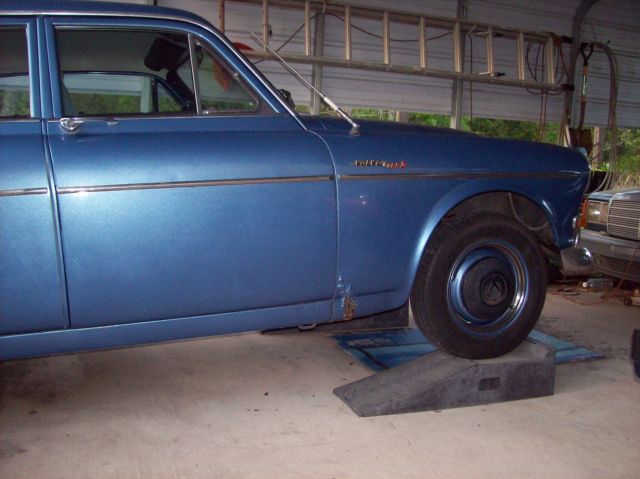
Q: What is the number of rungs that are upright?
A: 10